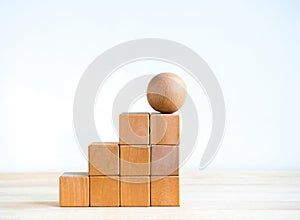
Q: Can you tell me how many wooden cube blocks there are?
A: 9